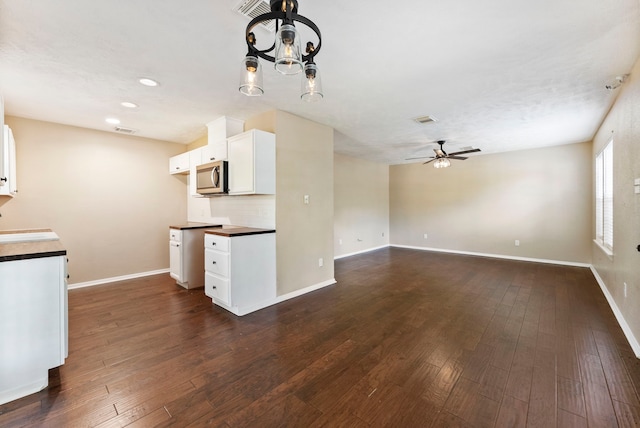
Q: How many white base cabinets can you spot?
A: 3